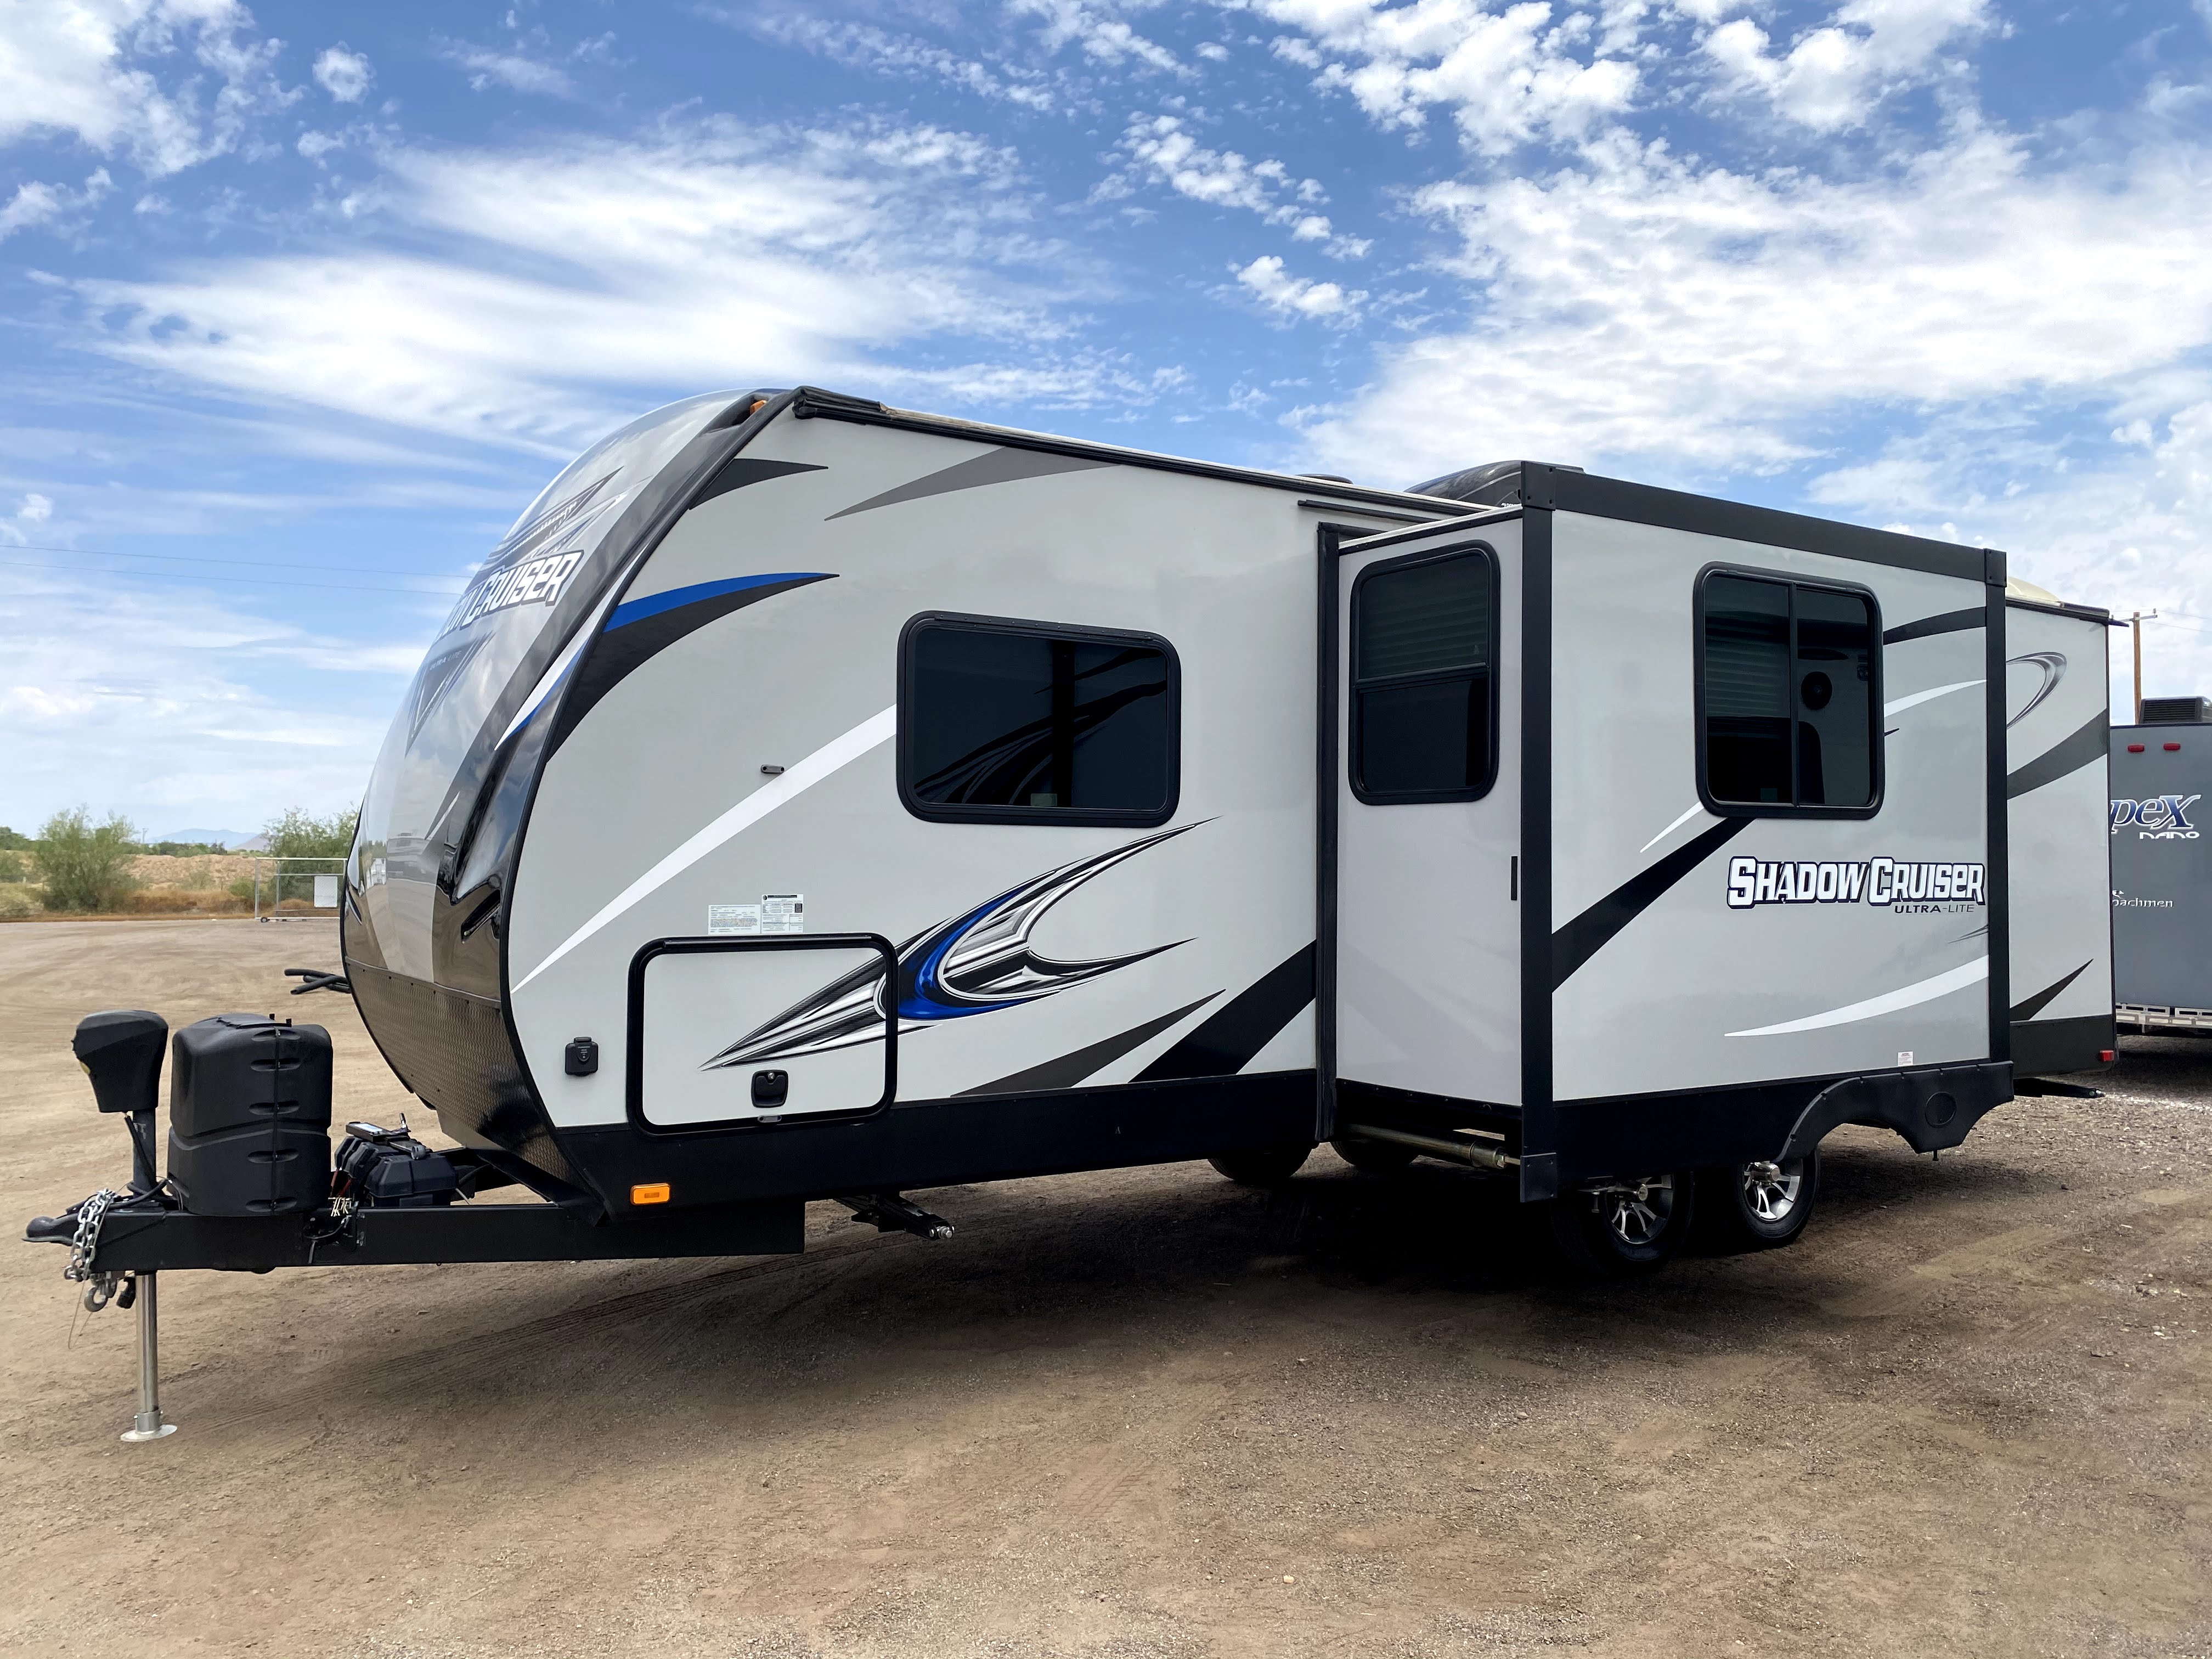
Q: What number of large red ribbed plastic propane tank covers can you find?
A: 0